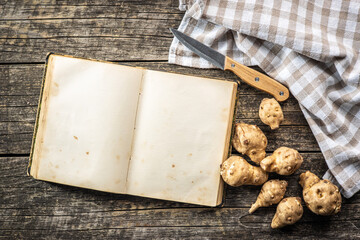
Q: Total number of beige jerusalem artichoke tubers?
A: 7